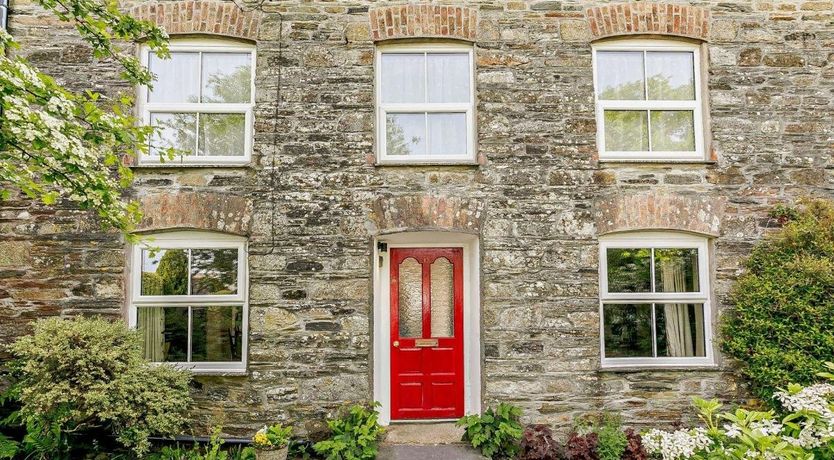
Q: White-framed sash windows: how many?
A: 5